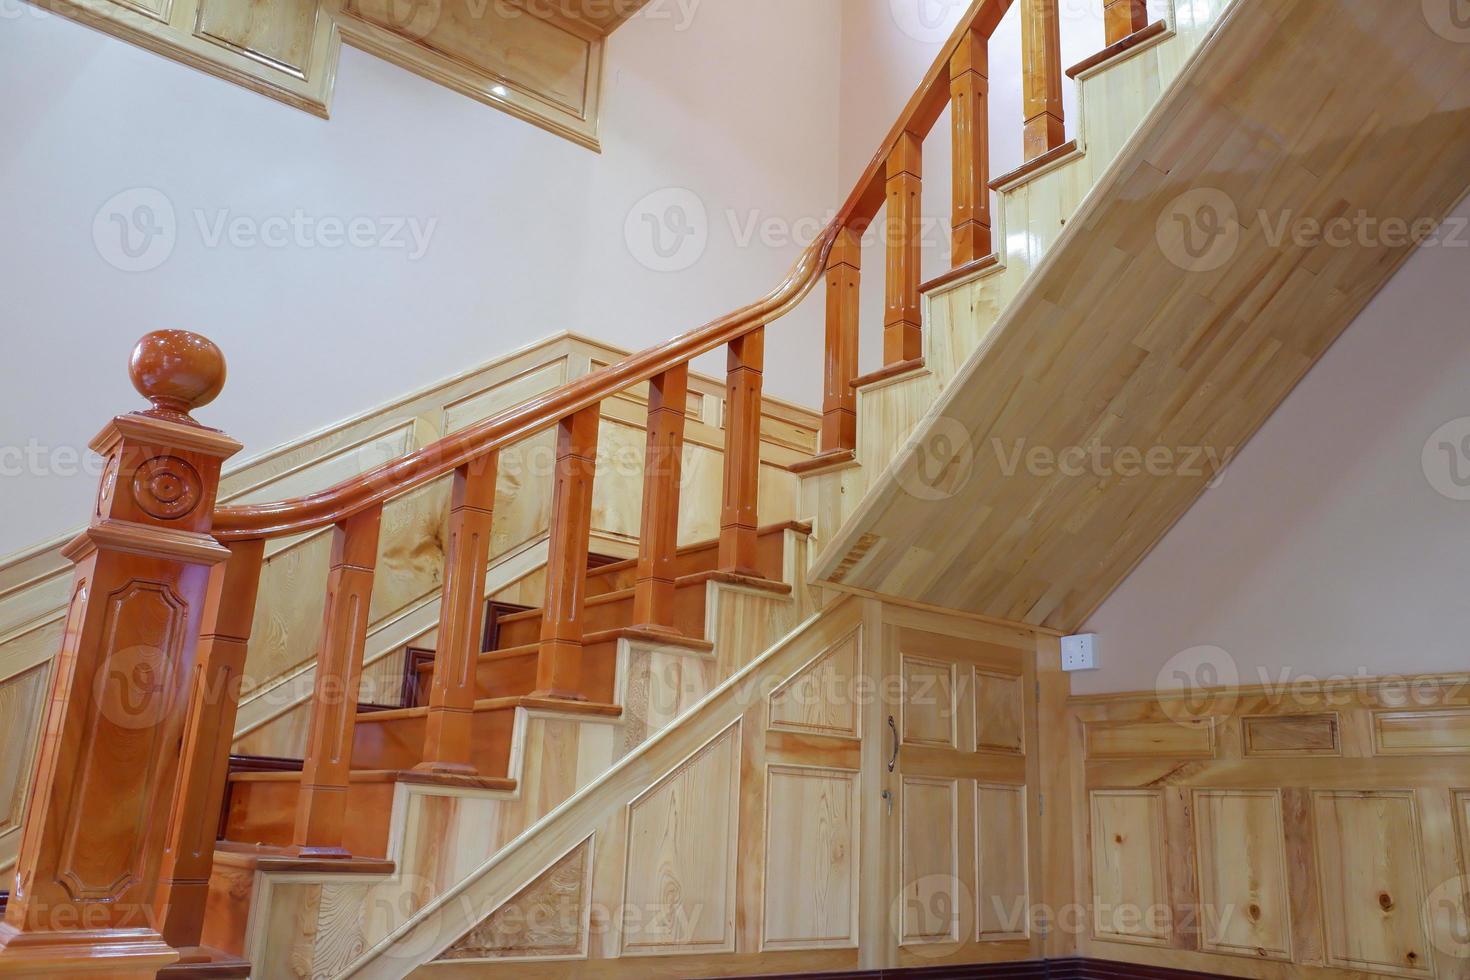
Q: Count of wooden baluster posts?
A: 11